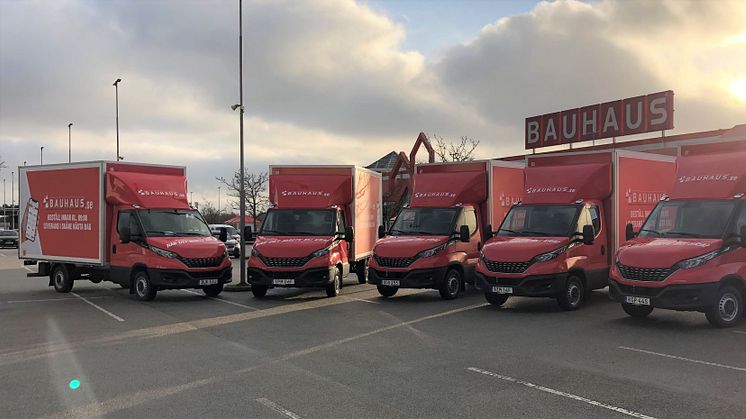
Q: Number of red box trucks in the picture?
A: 5